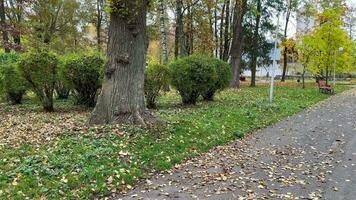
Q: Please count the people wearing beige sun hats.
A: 0